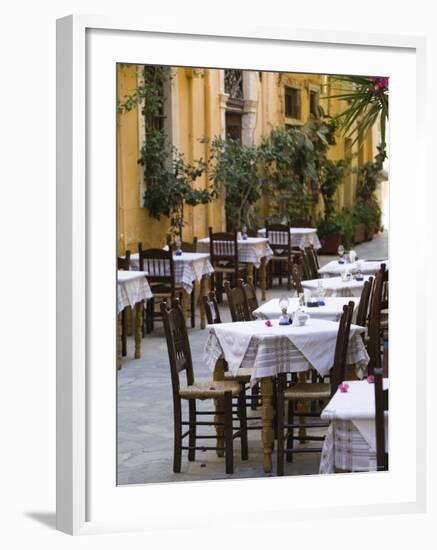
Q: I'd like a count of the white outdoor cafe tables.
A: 9